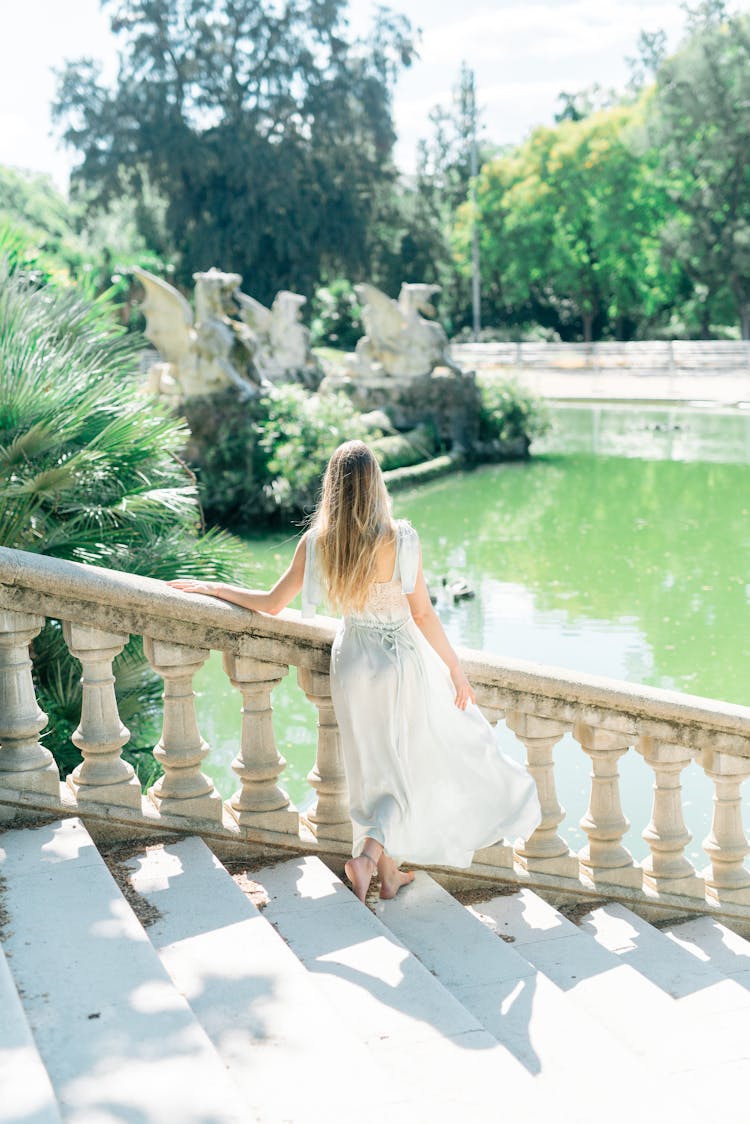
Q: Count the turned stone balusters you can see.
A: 10